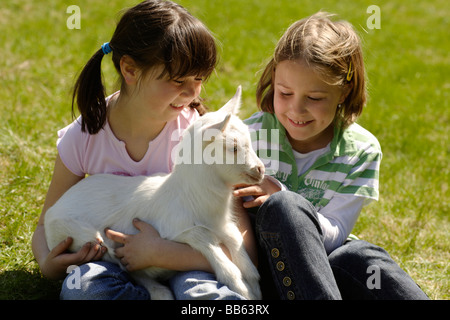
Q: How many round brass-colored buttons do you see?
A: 4